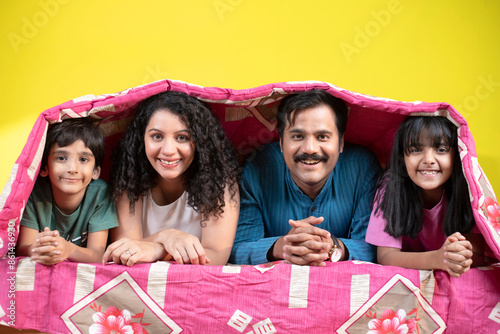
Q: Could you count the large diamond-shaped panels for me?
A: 2